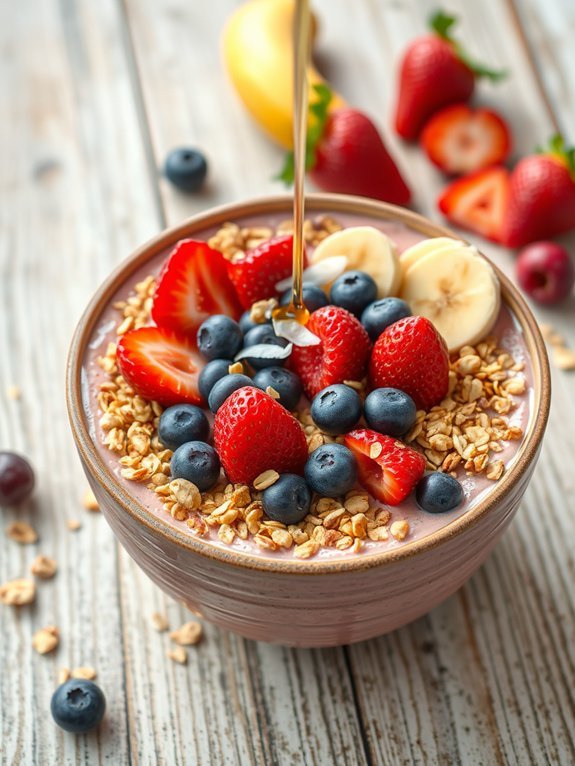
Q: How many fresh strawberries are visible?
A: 12